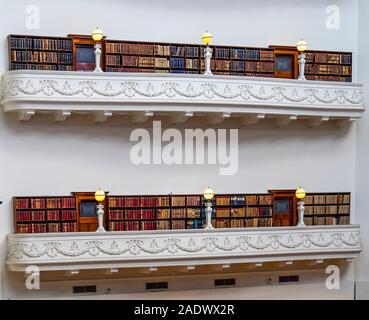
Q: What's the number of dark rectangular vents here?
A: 4